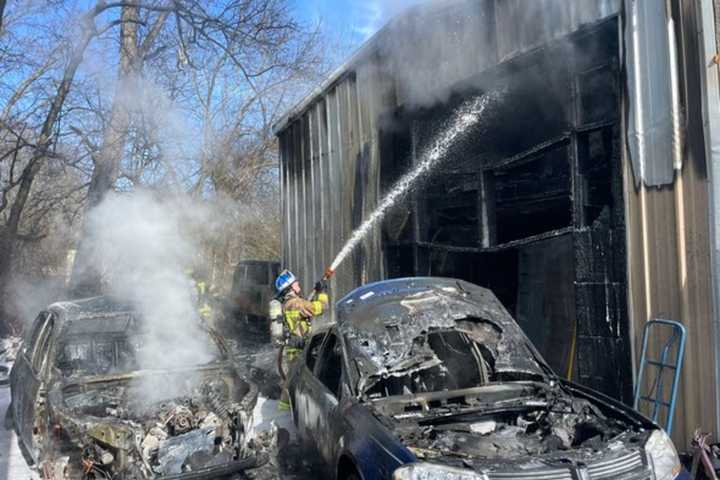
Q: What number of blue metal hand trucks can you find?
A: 1